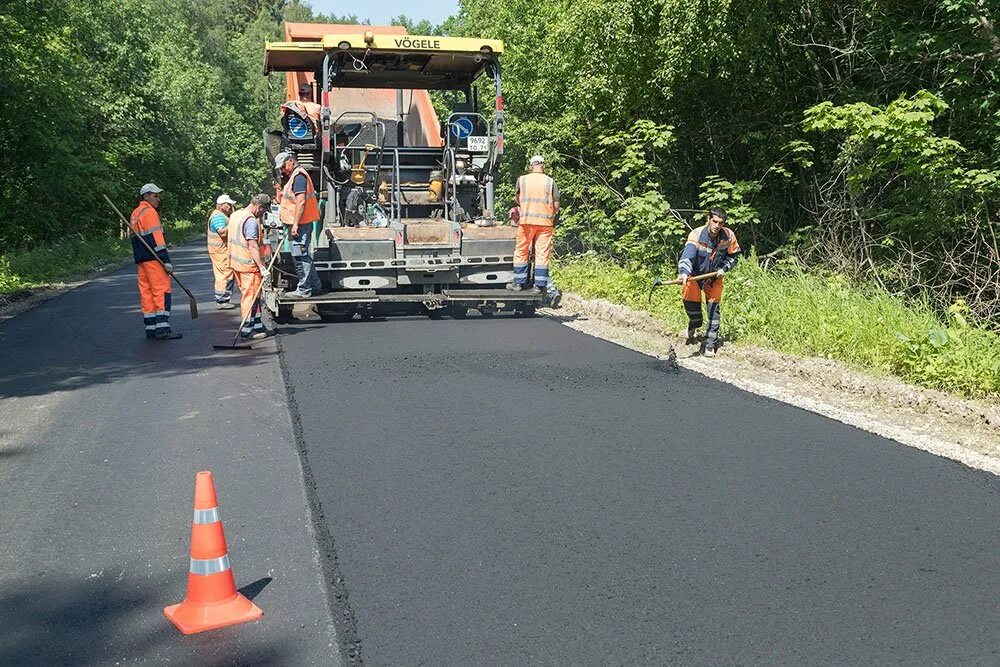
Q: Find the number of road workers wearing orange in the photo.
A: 7